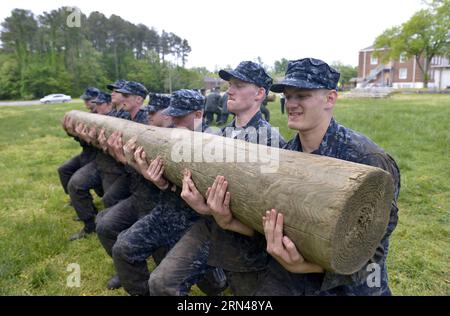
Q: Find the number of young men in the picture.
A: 8